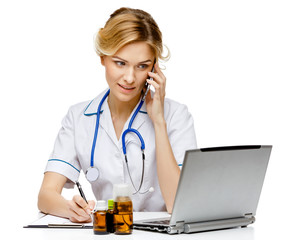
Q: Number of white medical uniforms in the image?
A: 1